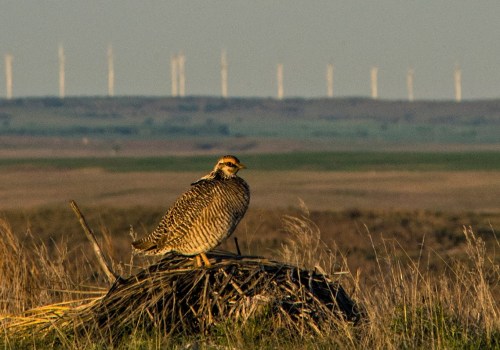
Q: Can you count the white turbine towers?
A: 11